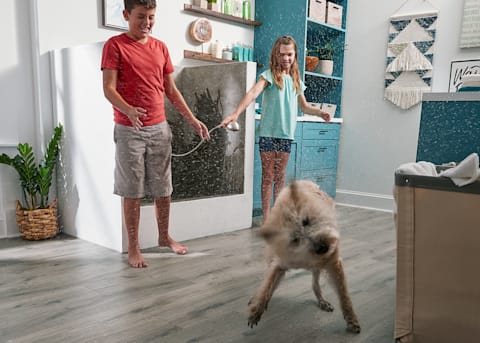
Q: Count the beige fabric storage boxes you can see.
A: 4